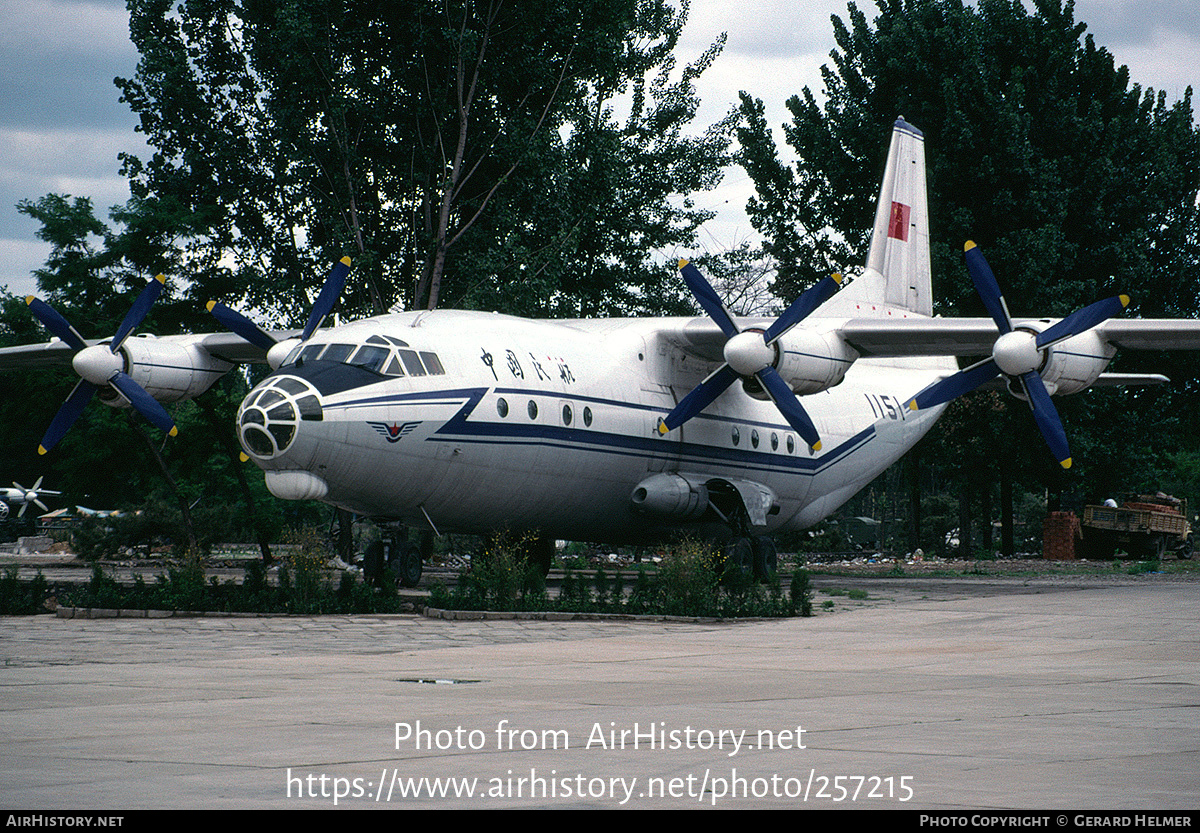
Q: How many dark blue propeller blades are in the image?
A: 15